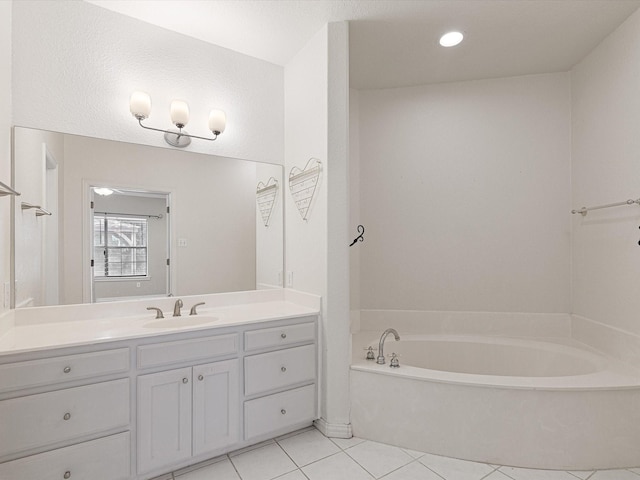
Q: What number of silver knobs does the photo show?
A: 8